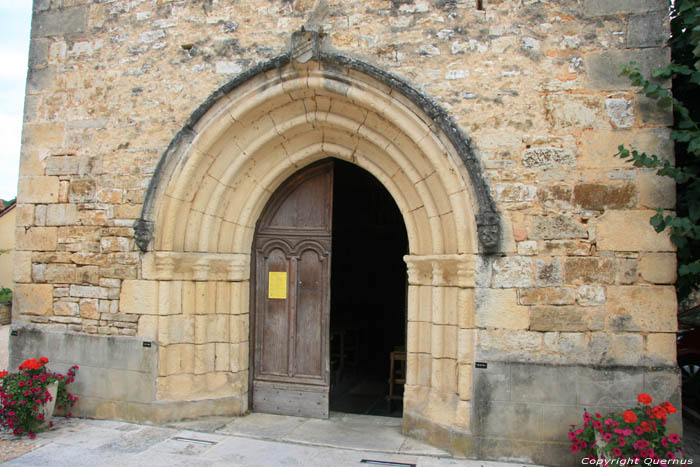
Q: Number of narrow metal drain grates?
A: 2